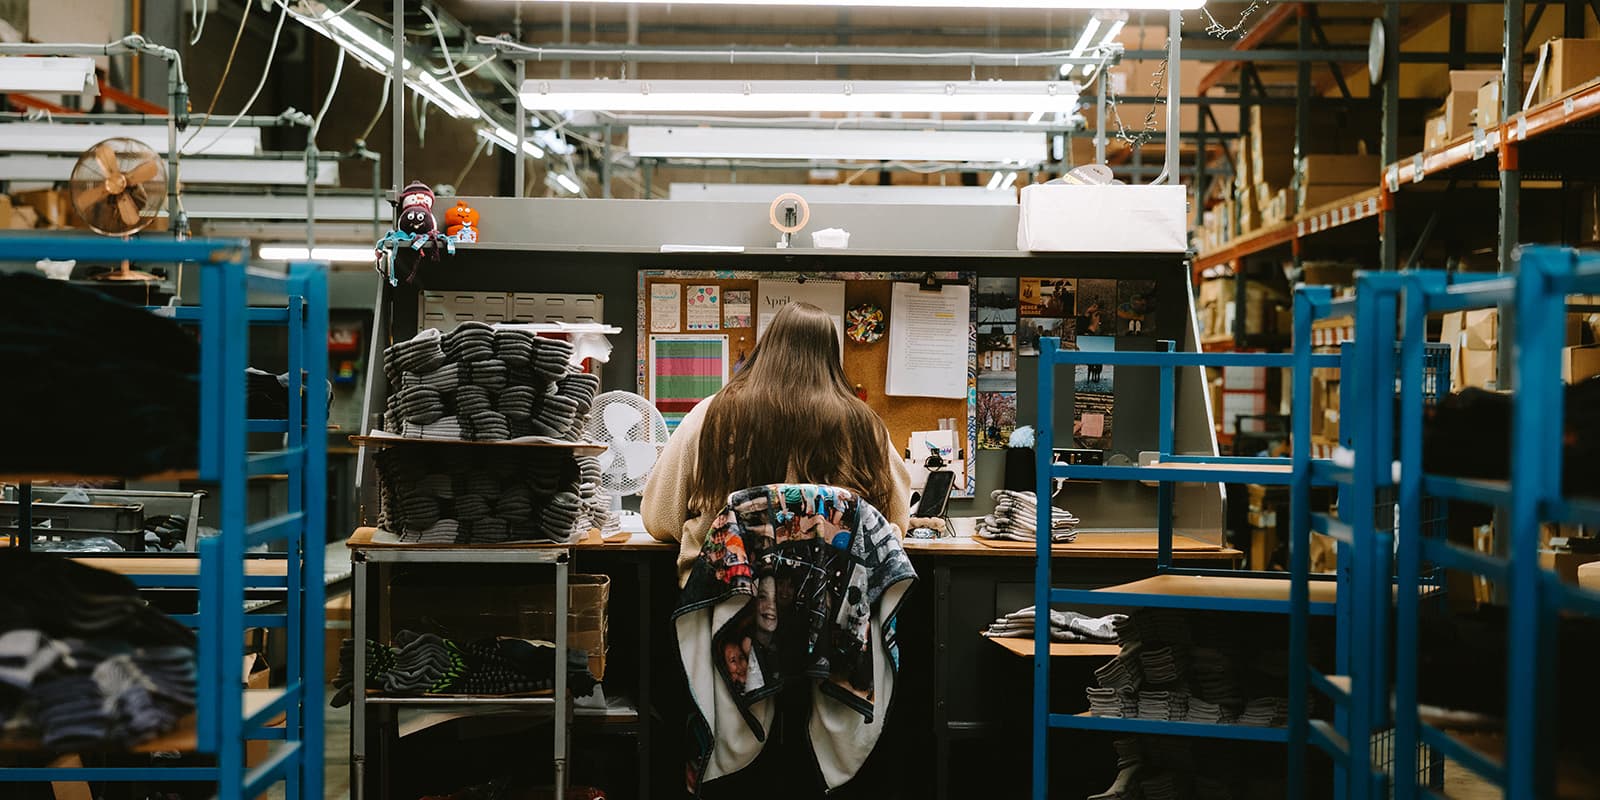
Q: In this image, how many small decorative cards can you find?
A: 3